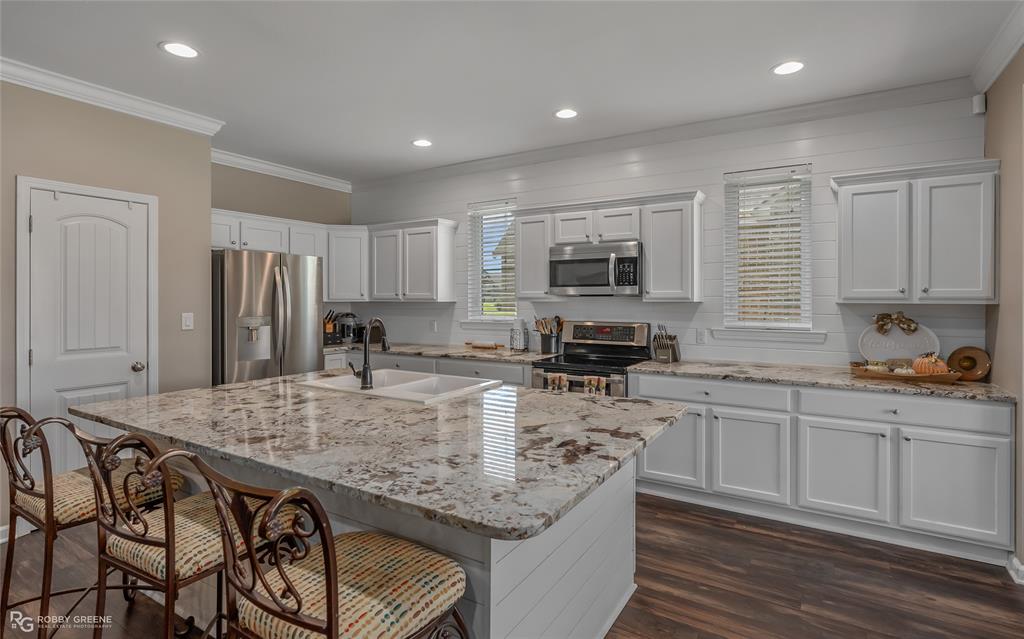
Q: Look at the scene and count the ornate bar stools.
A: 3